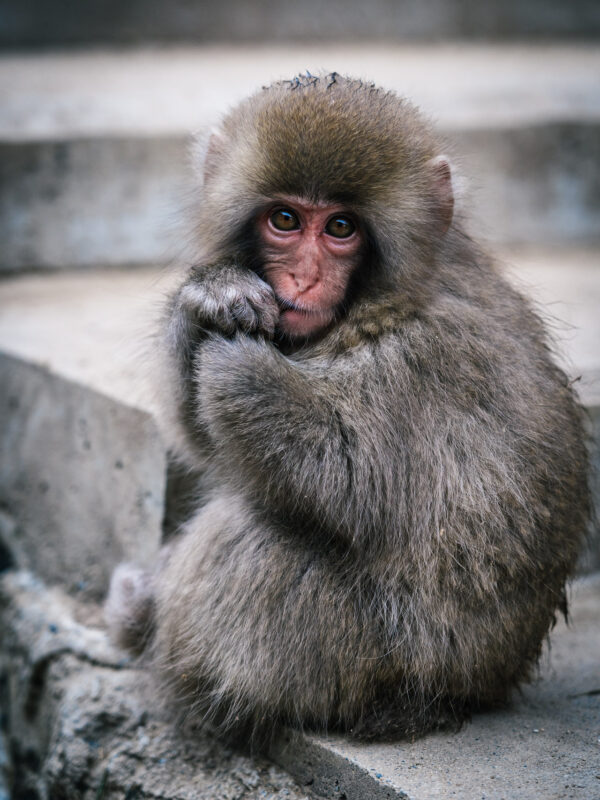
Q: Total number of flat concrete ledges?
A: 3